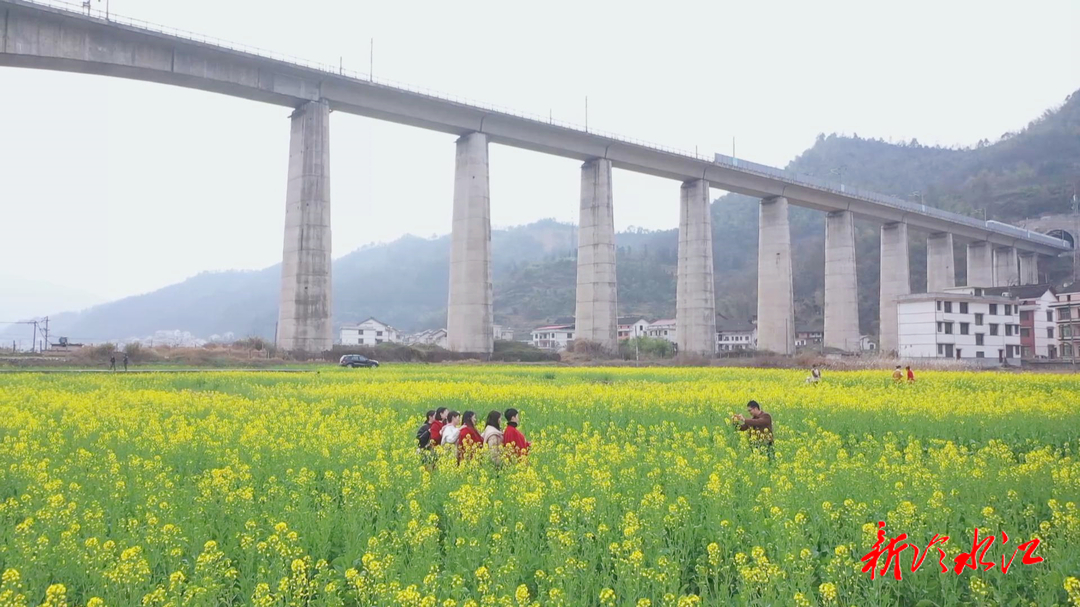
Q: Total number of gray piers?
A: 11